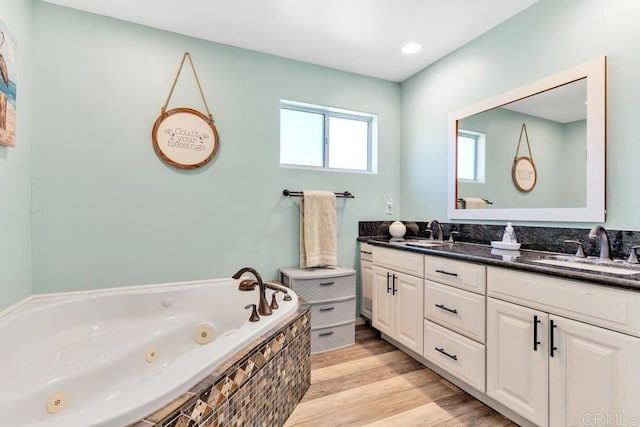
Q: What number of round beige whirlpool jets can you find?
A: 3